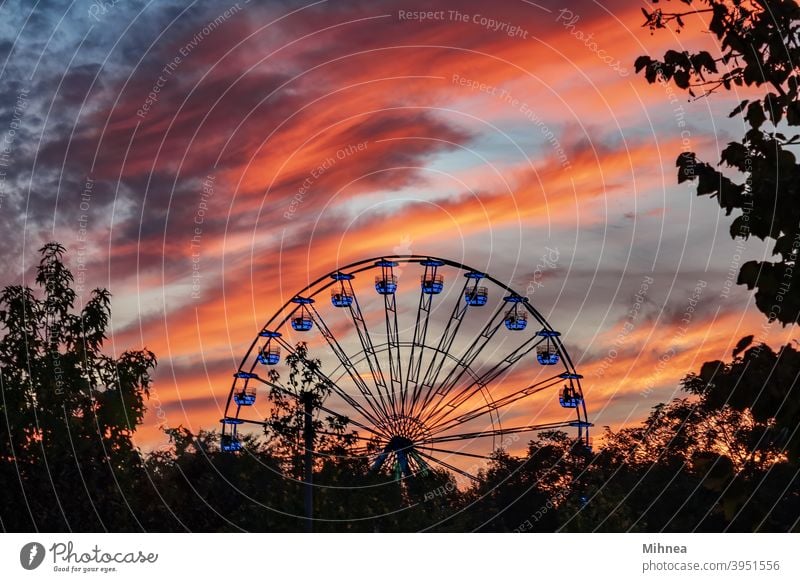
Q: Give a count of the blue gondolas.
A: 11